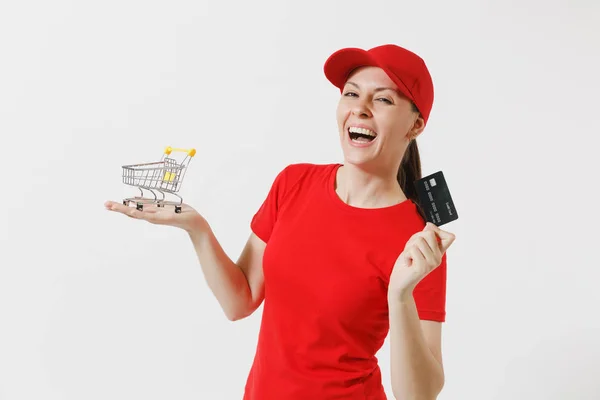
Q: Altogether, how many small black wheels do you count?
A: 4